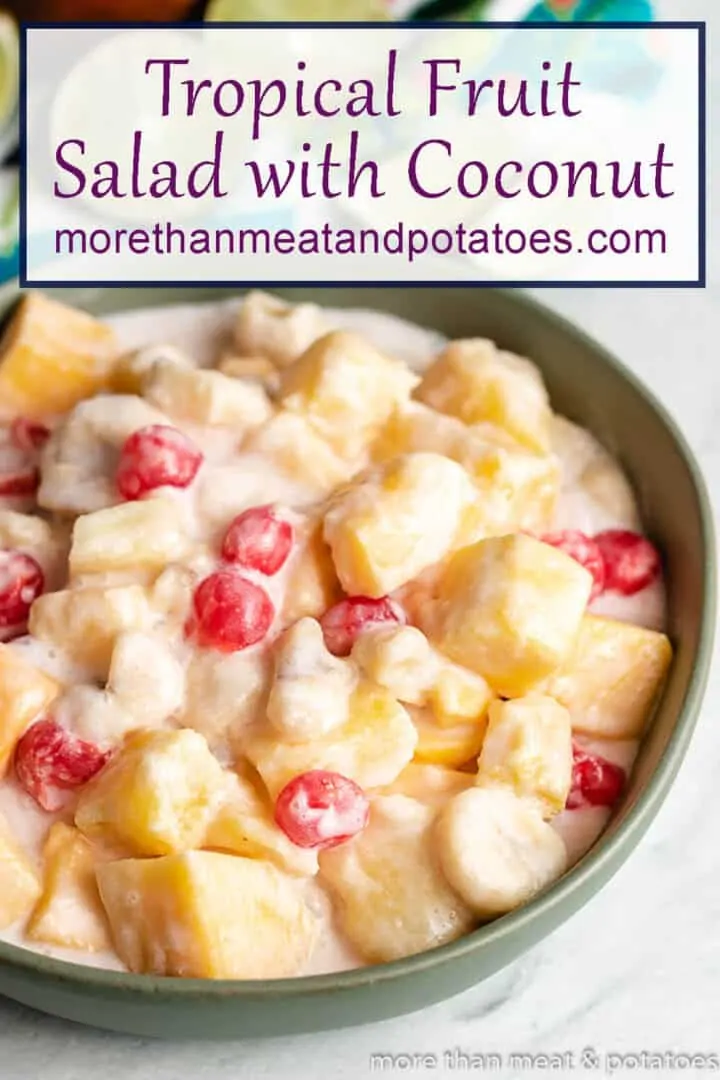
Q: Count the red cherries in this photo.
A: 12